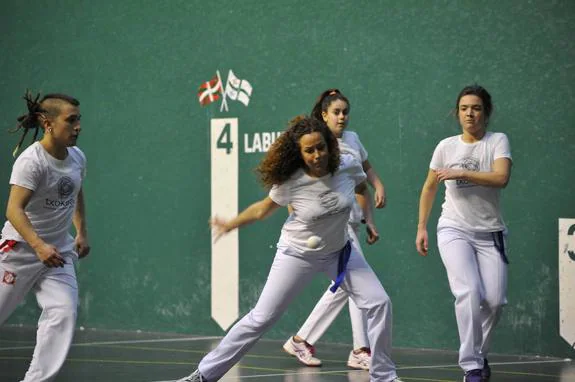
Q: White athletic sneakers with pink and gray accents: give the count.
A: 2